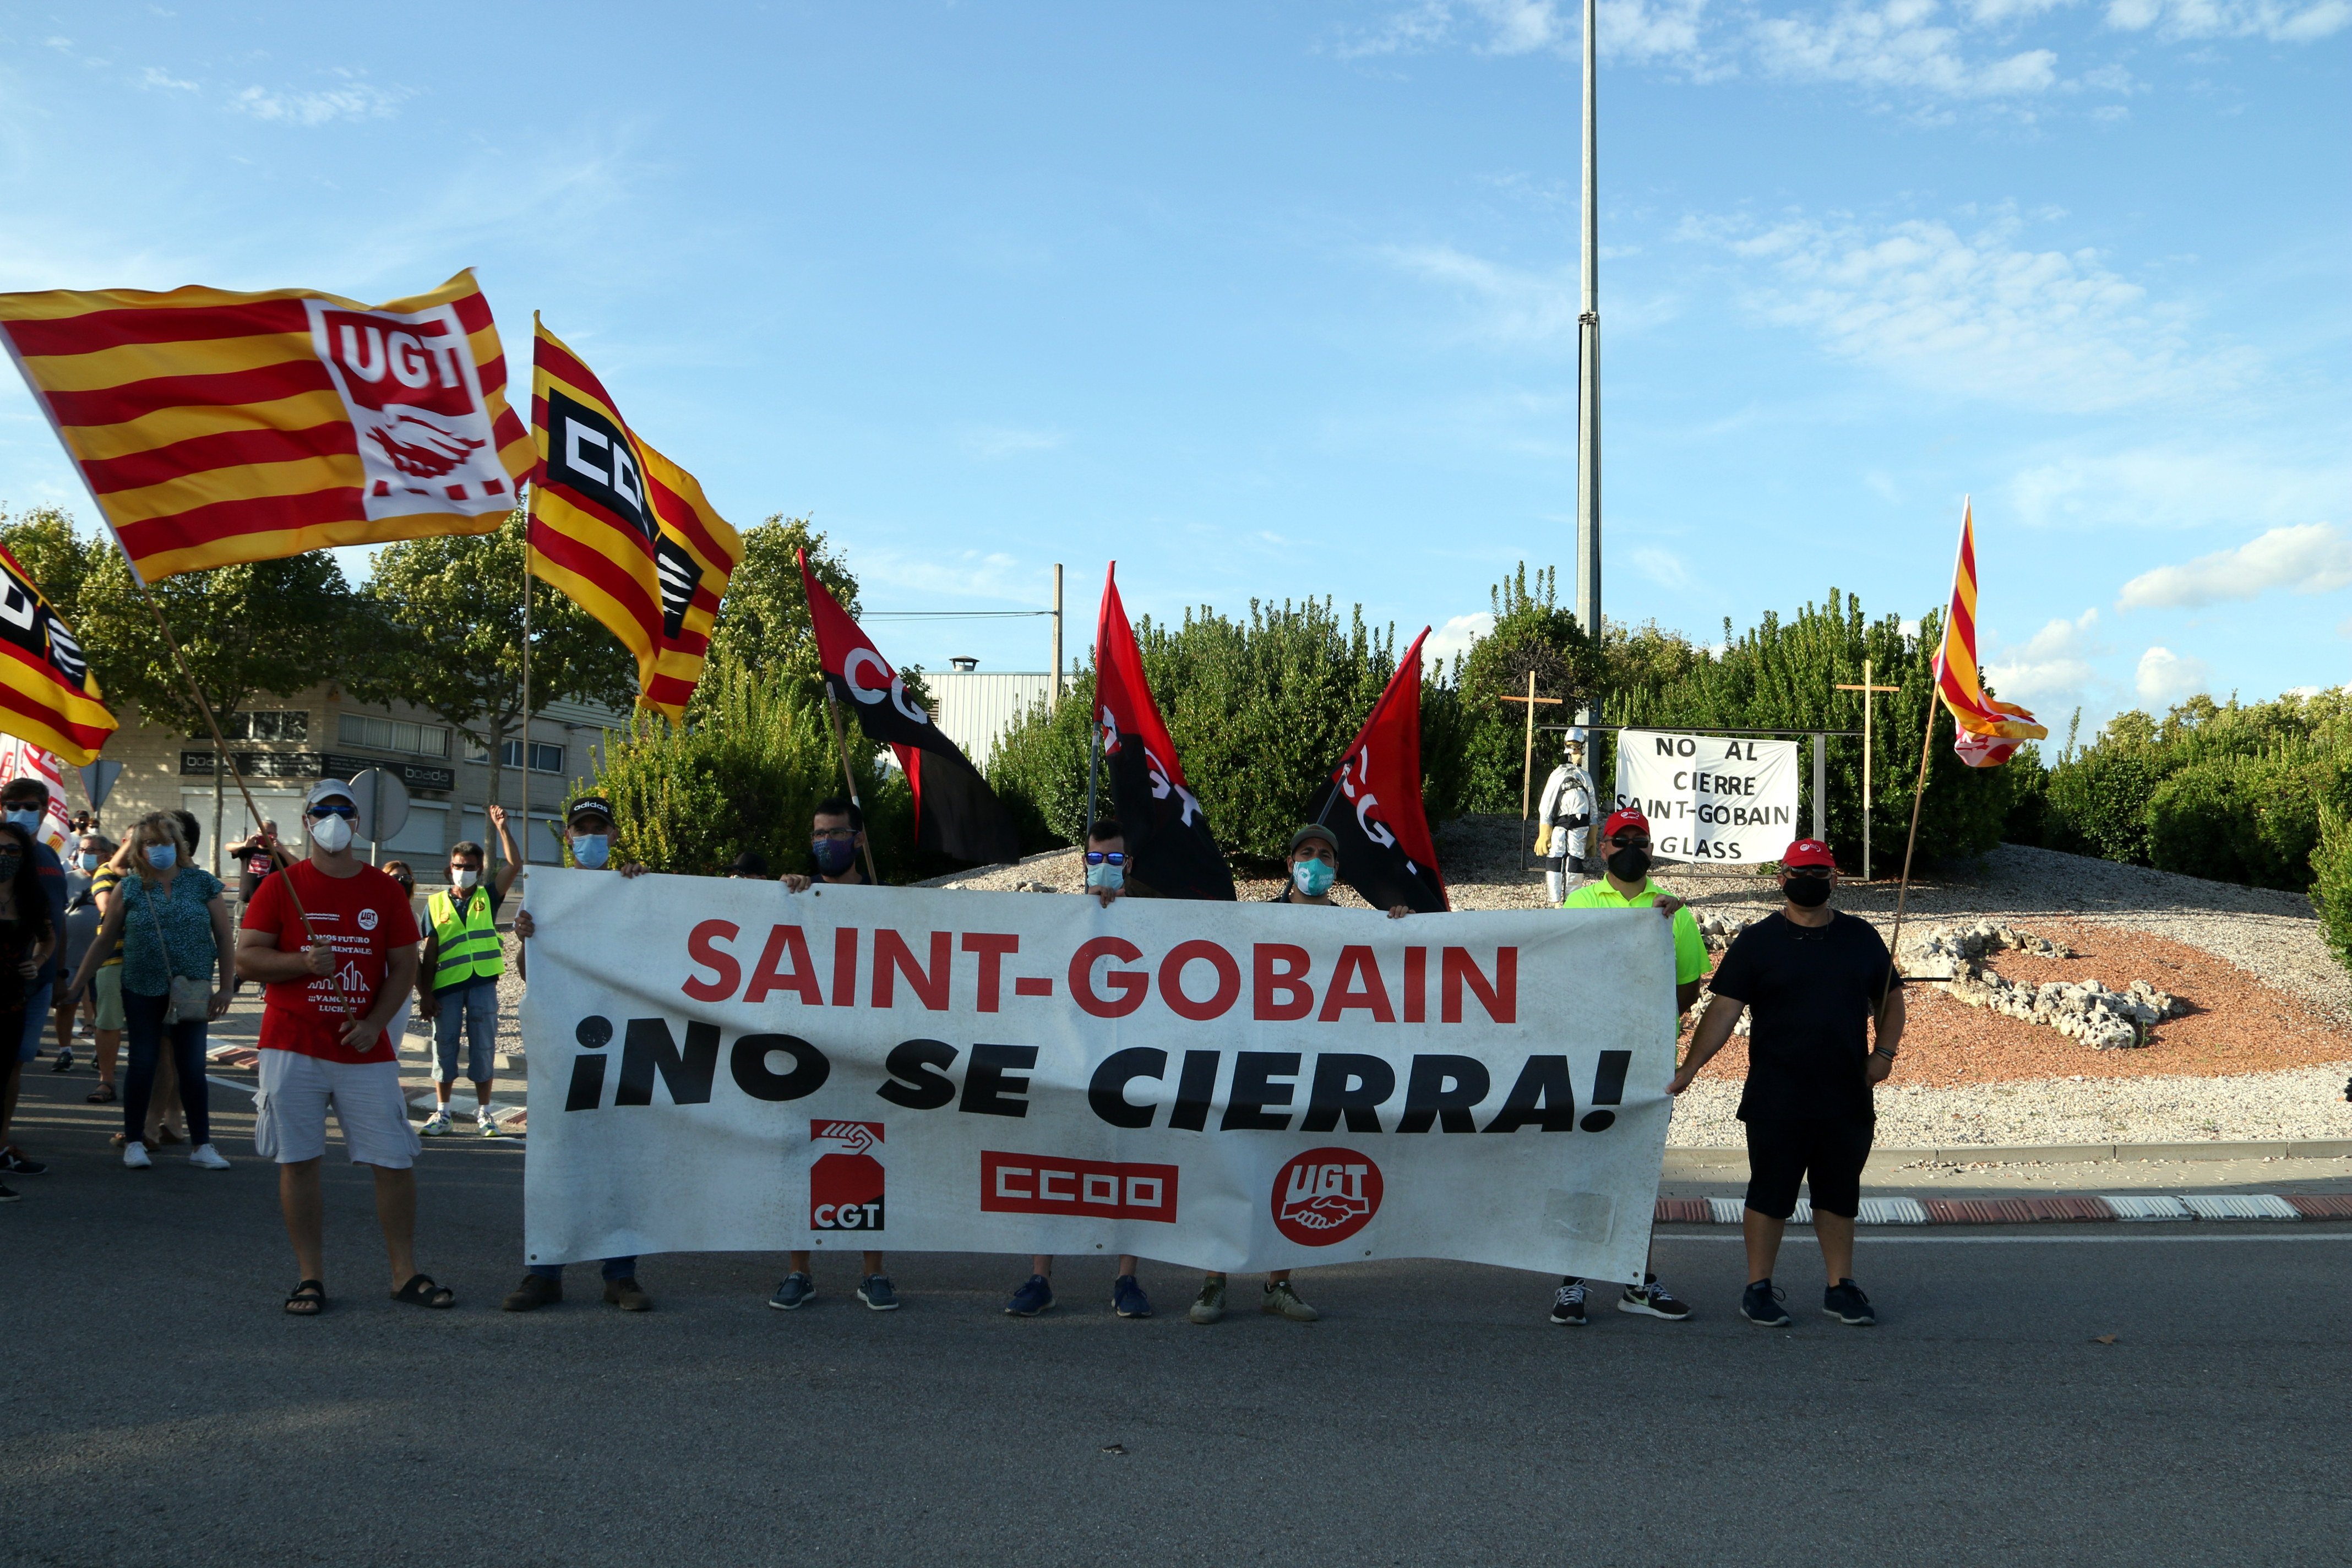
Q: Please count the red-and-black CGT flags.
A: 3